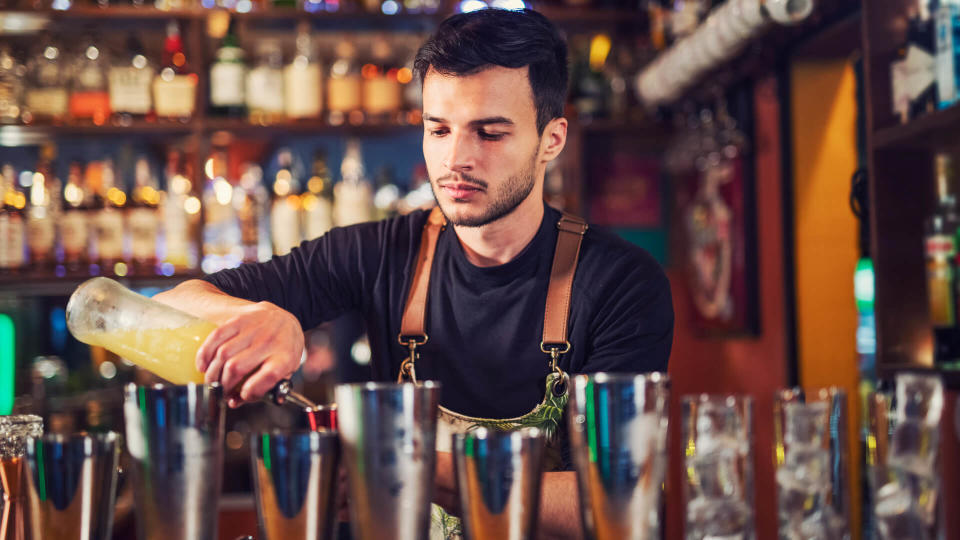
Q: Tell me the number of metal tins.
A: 6